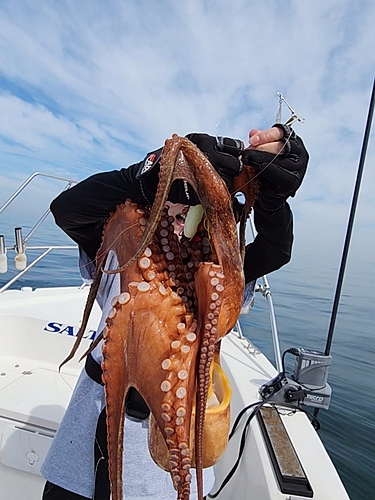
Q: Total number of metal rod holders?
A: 2